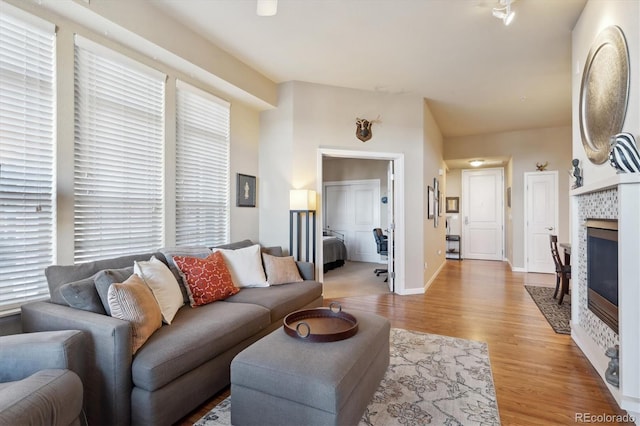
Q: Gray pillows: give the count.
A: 2